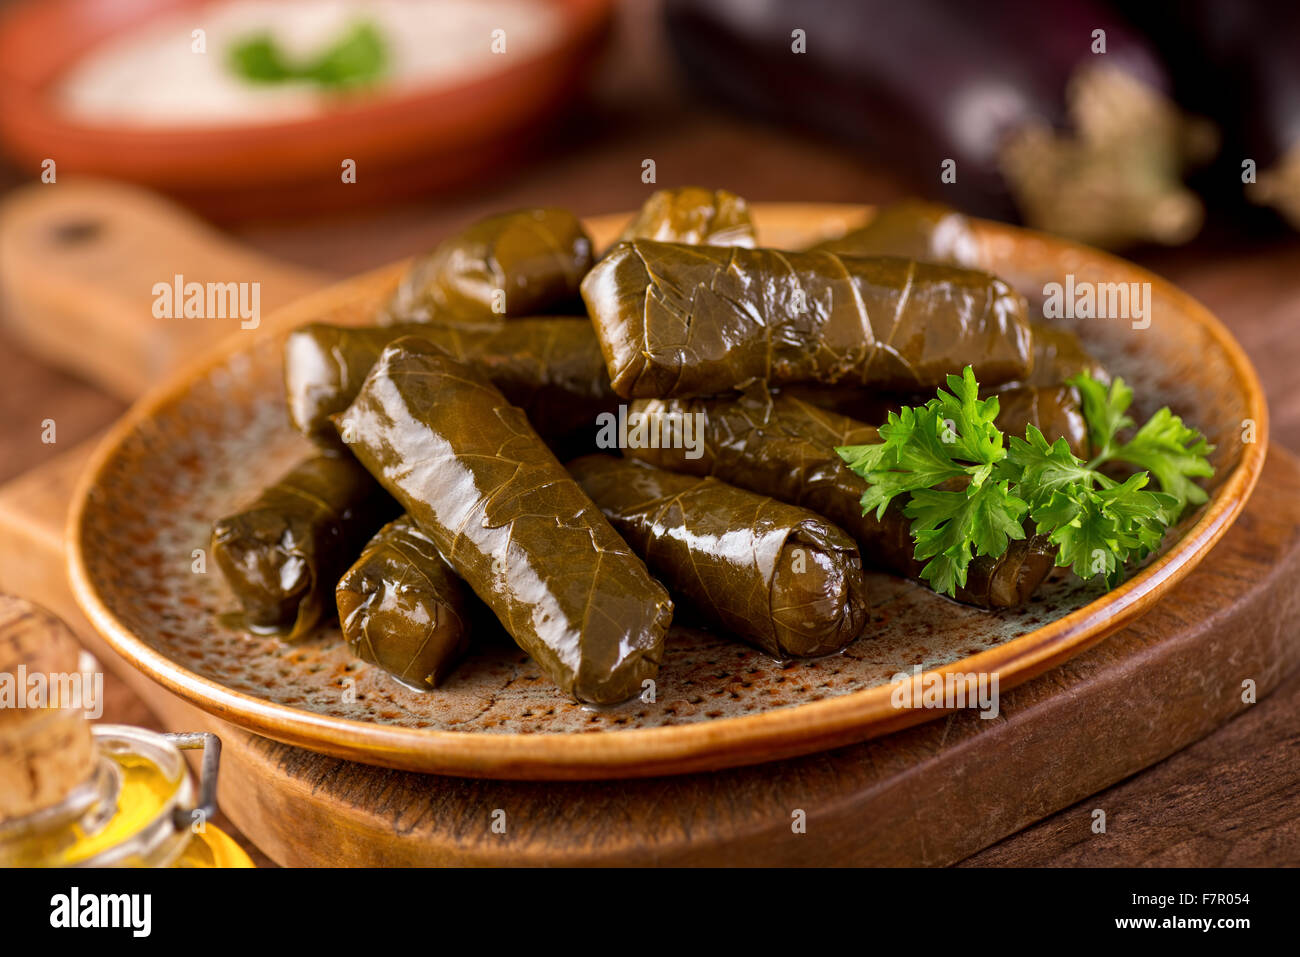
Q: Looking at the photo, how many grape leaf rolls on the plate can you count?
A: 12